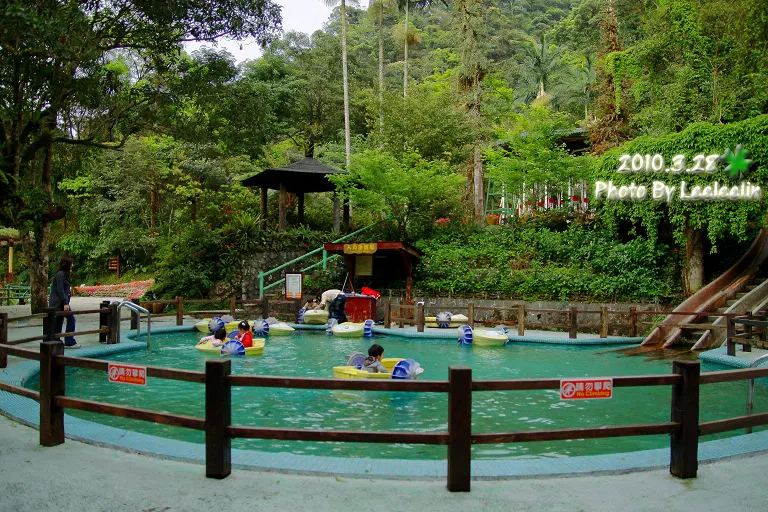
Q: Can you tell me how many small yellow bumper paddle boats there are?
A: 8